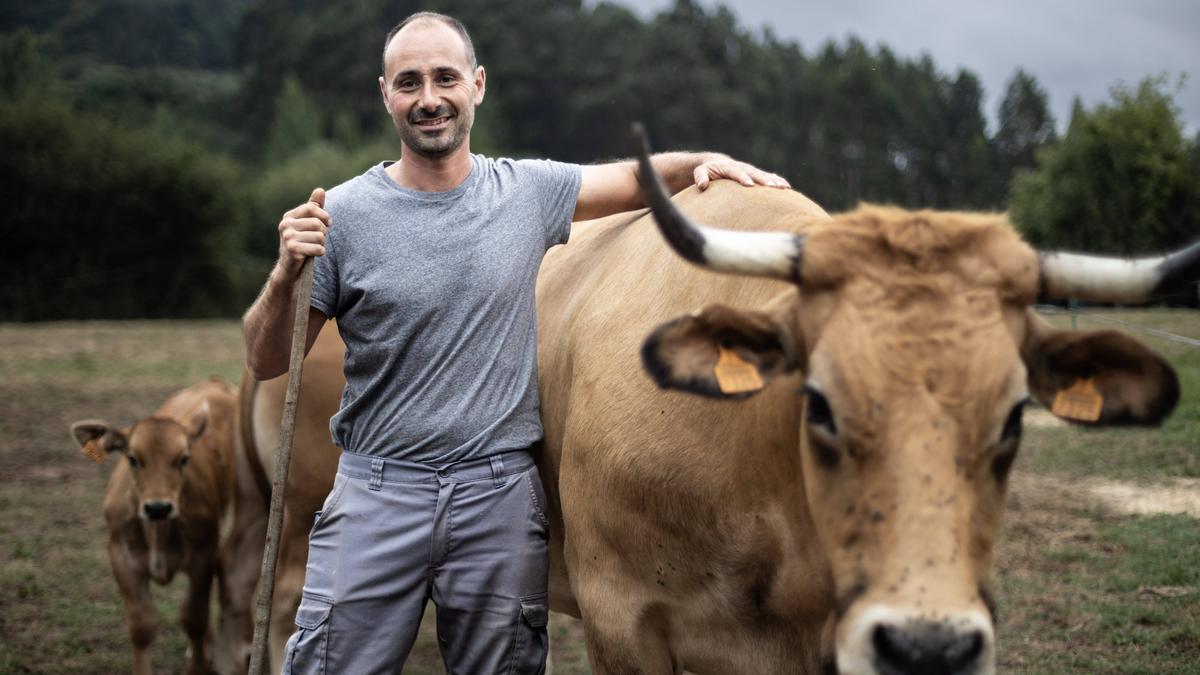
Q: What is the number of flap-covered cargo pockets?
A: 2